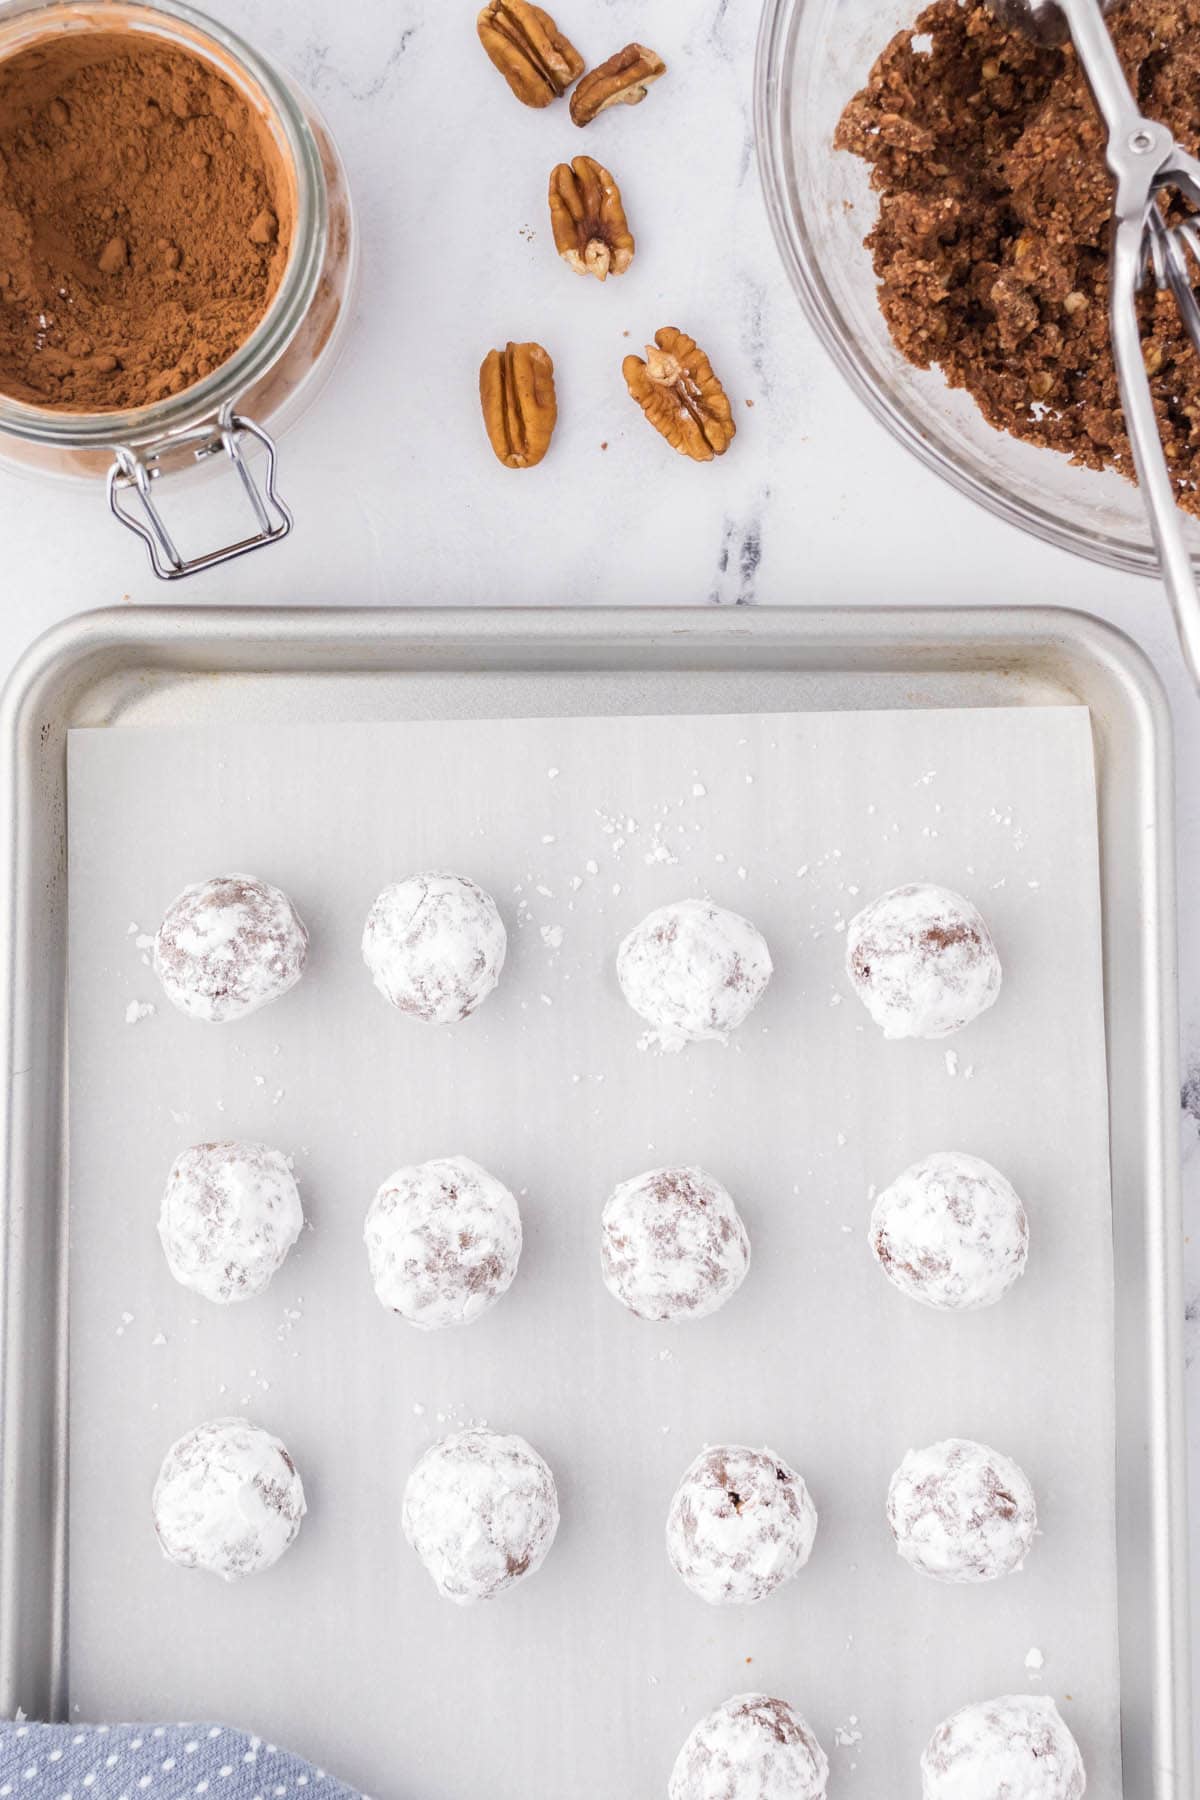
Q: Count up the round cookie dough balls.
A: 14